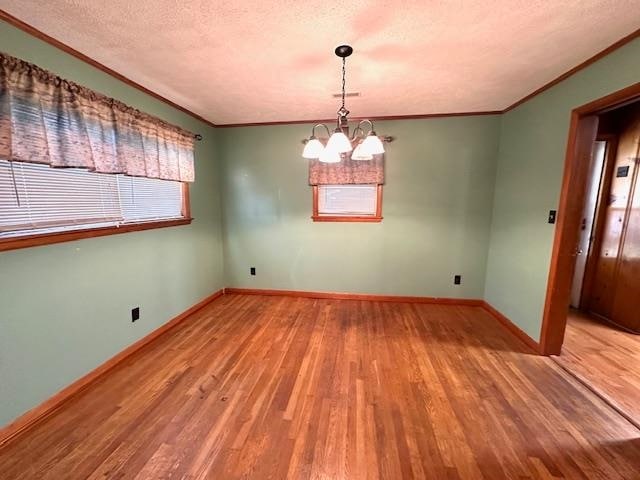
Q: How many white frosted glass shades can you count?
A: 5